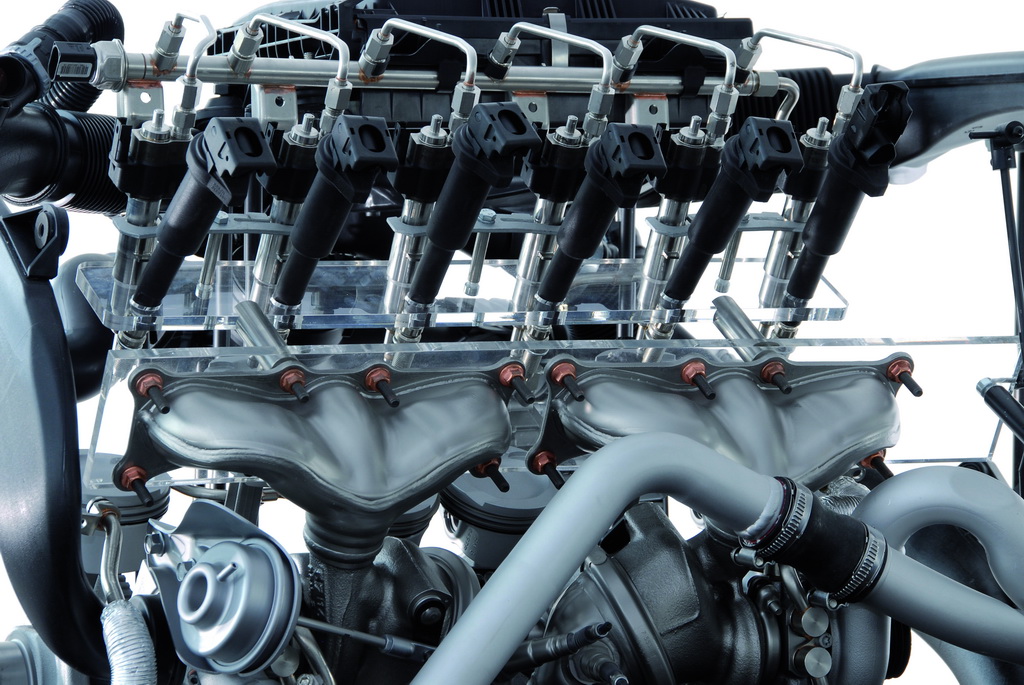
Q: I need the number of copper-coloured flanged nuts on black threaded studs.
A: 12